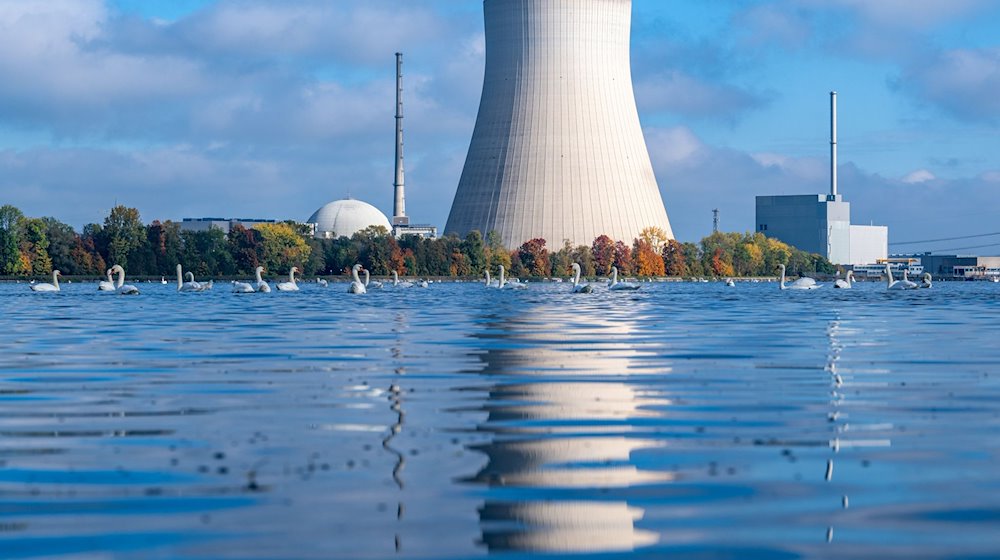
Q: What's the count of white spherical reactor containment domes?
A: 1